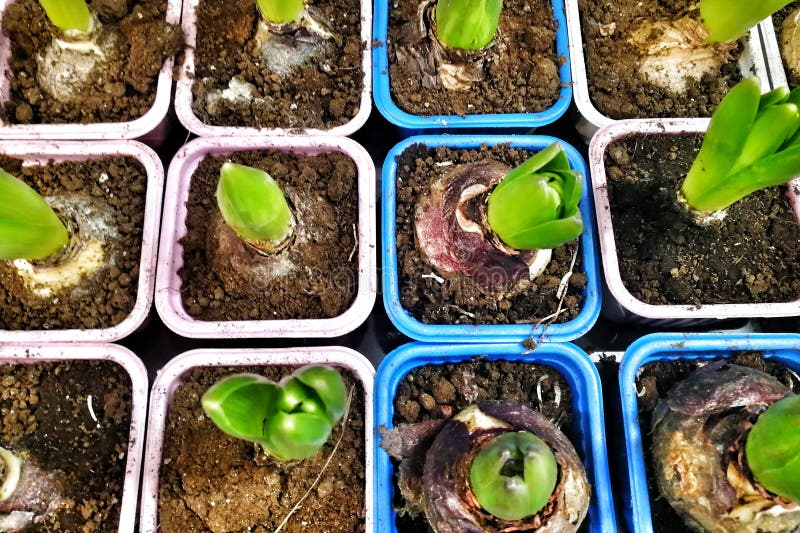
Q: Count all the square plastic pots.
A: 13